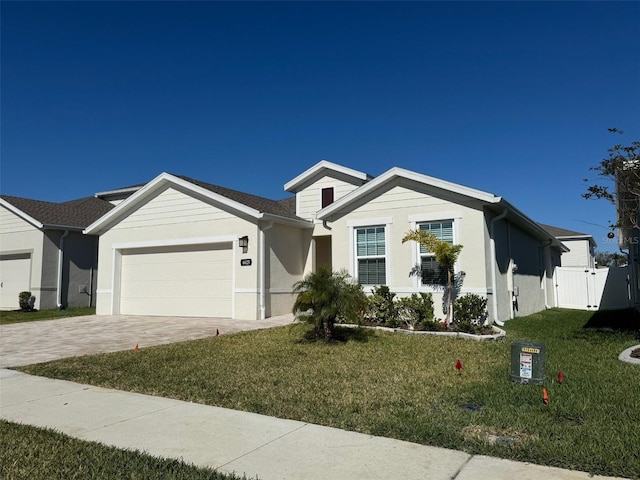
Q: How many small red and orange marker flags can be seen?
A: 5